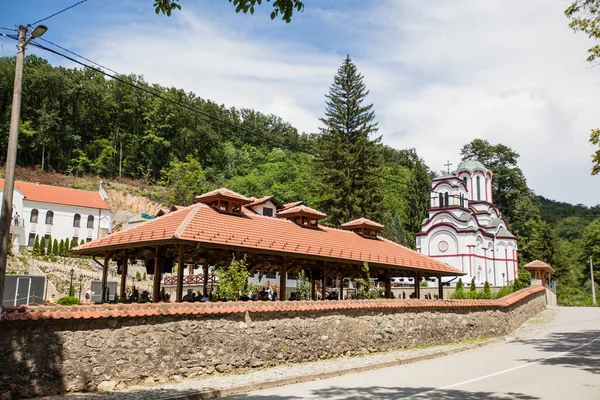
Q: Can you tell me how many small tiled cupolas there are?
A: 3